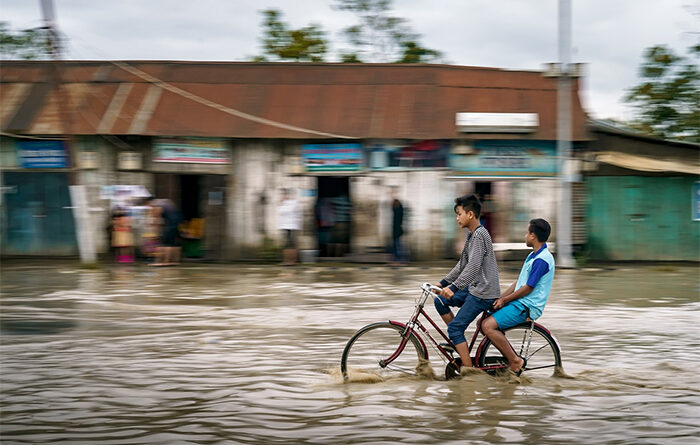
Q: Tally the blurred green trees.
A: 4